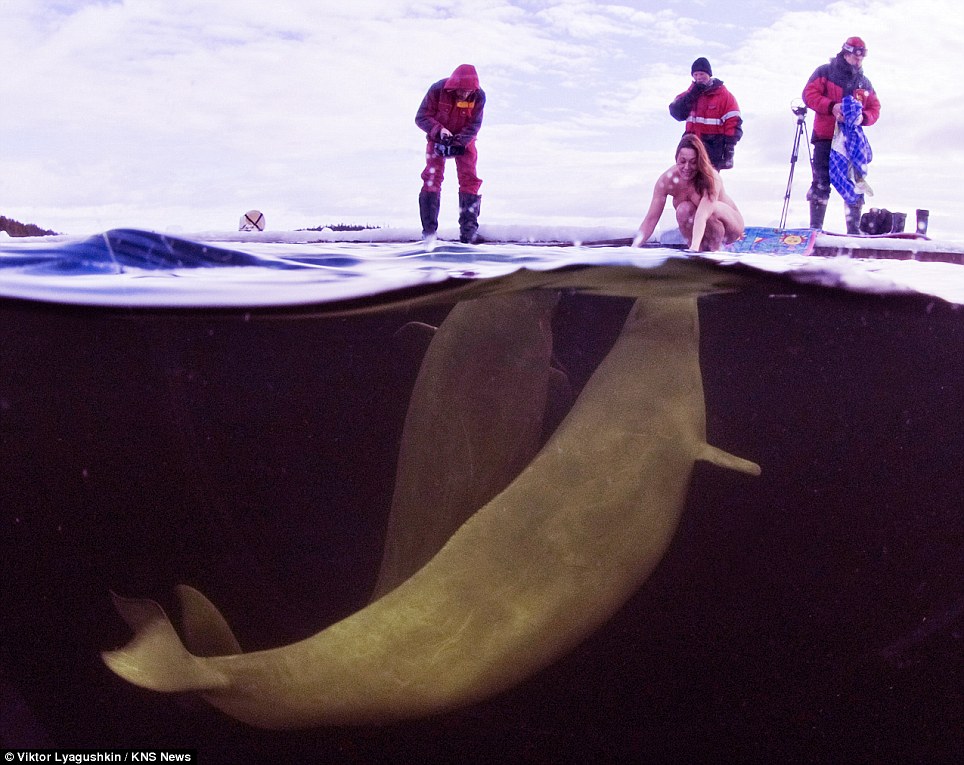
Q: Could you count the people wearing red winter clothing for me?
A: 3